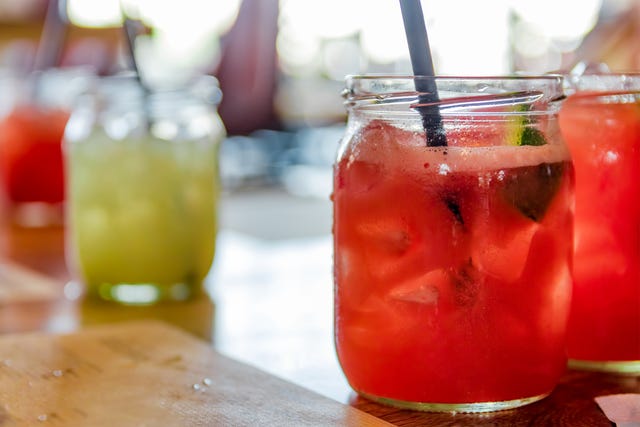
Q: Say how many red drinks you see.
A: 3